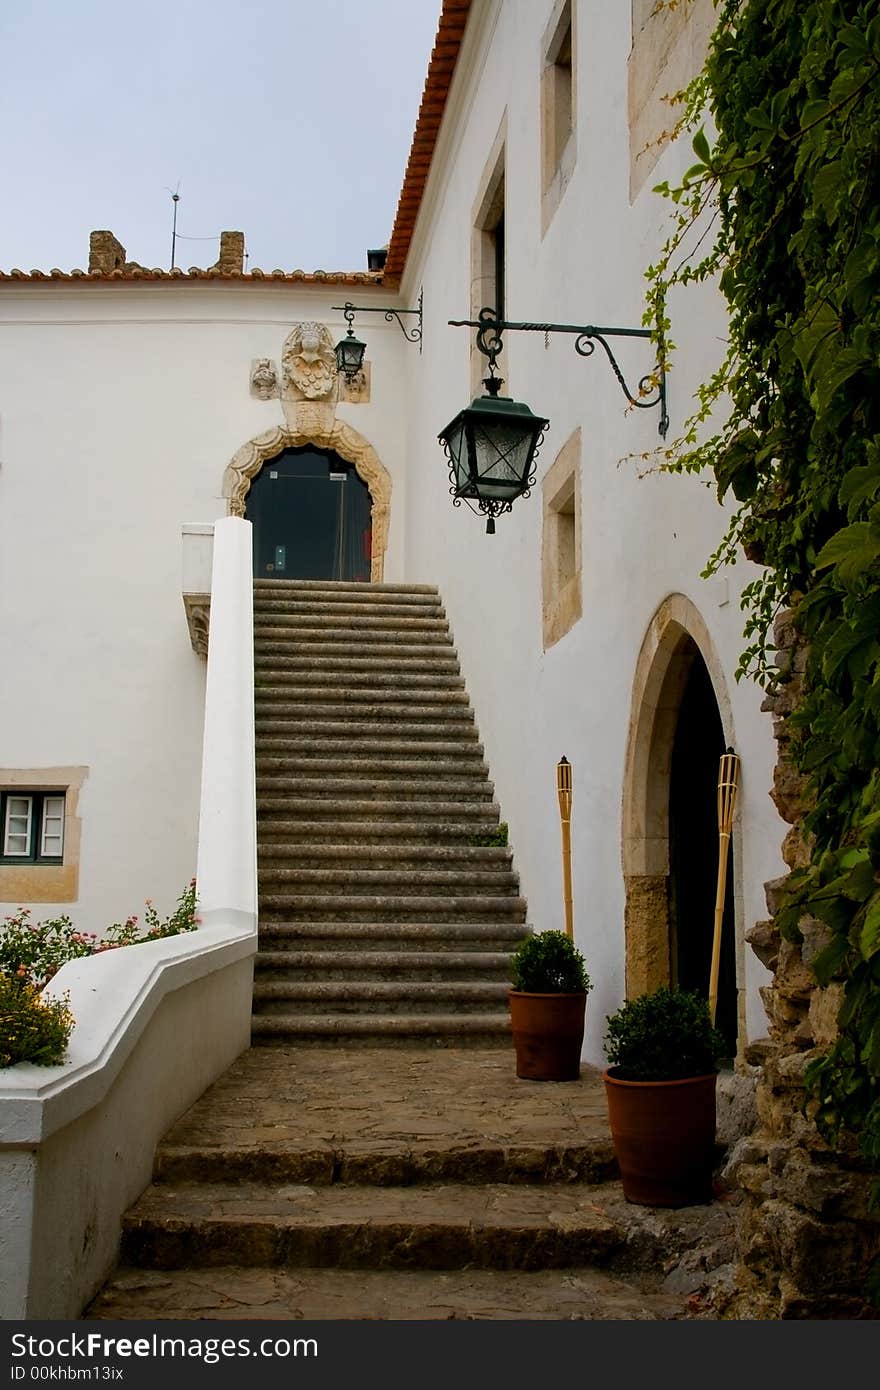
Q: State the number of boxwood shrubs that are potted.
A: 2